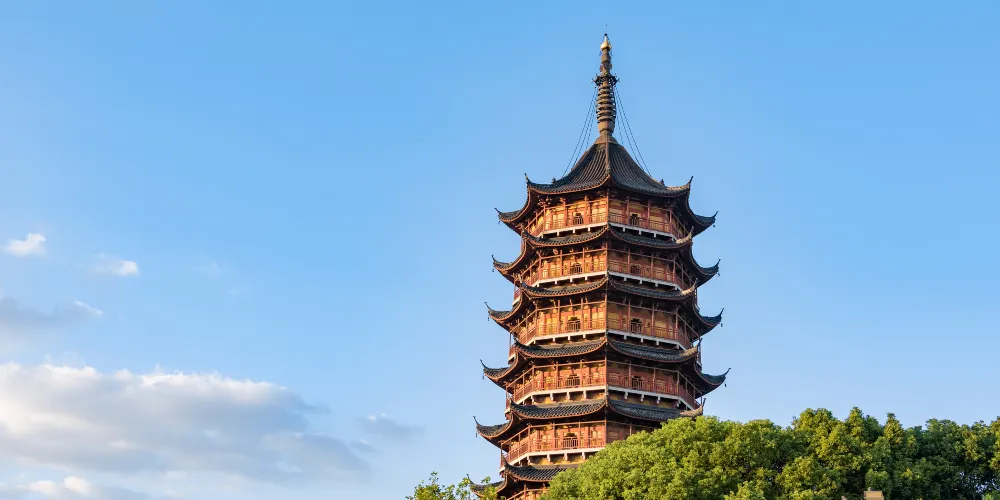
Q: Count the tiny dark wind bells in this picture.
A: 9